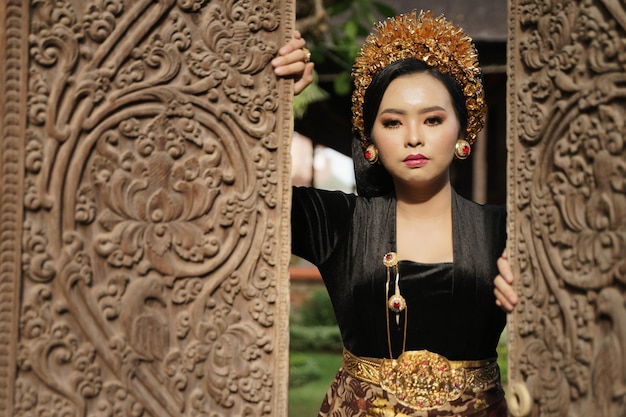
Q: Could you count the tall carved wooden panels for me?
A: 2